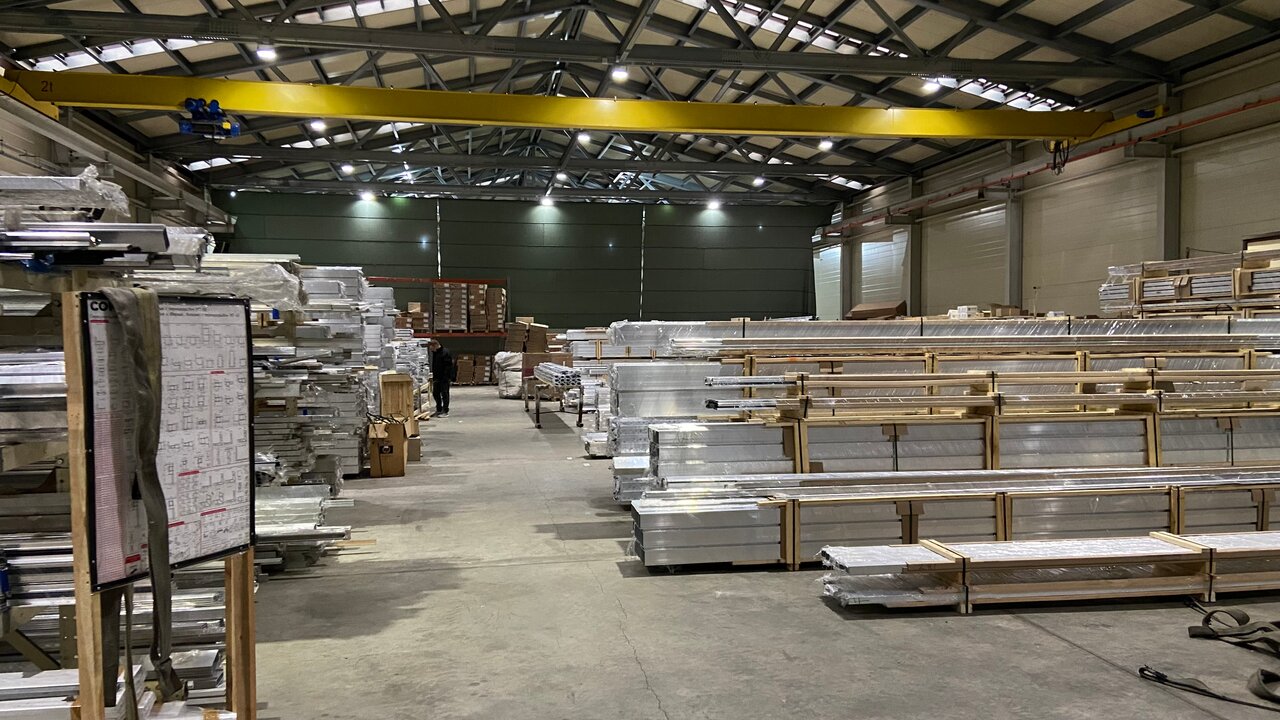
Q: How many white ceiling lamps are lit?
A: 12